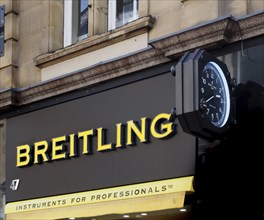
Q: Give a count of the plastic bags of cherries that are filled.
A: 0